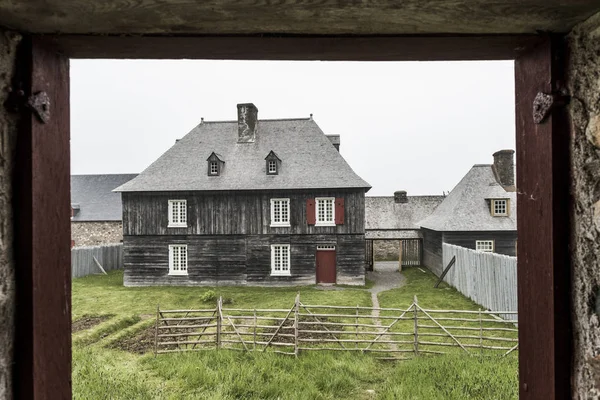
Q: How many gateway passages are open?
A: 1